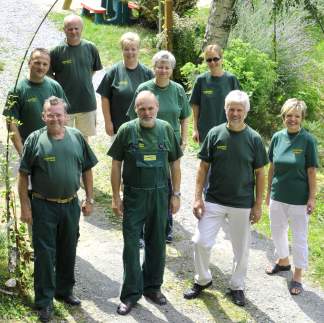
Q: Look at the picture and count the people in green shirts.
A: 9